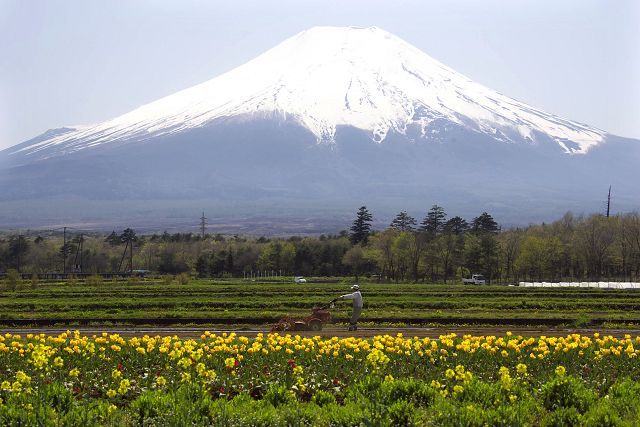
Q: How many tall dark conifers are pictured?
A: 5